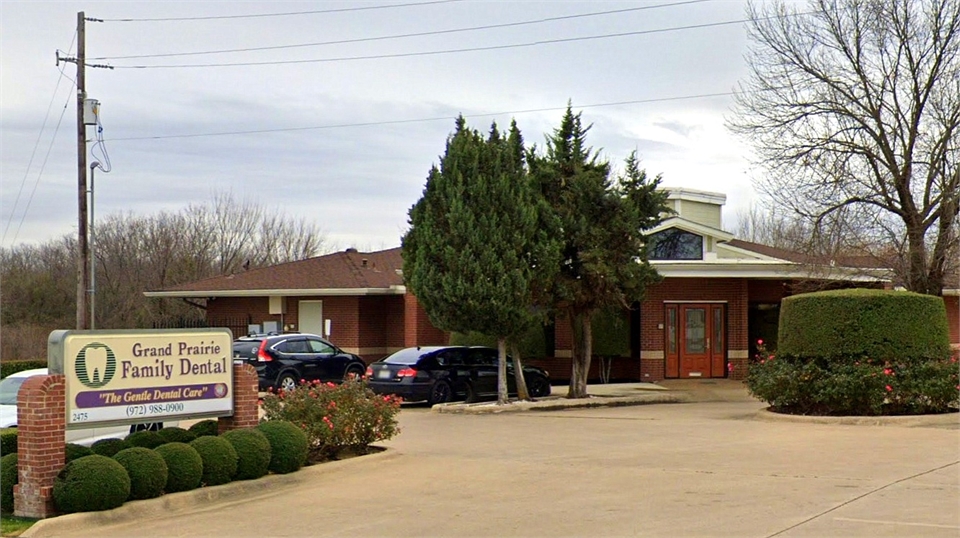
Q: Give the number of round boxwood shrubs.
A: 12